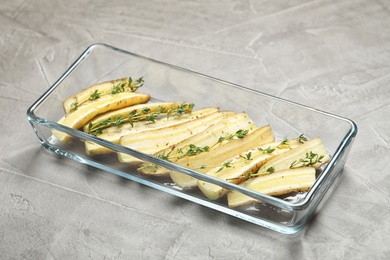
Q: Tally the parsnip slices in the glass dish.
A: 10